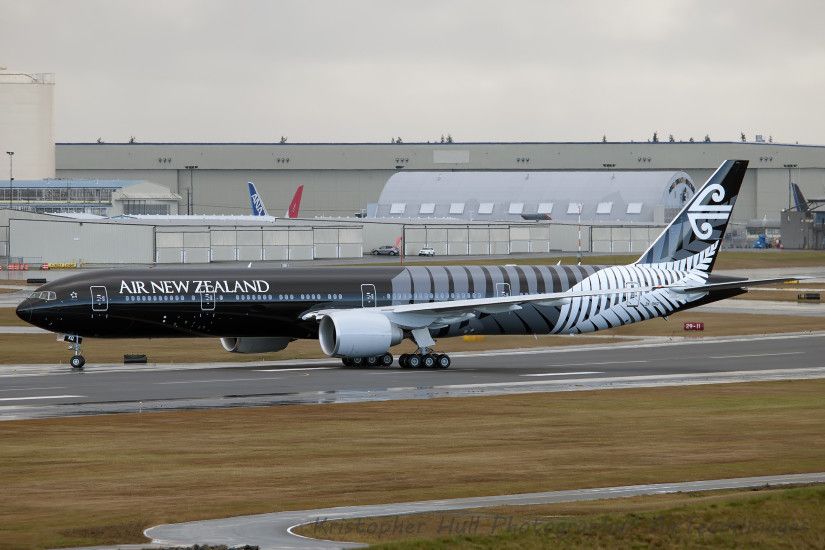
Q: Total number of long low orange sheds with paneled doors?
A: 0